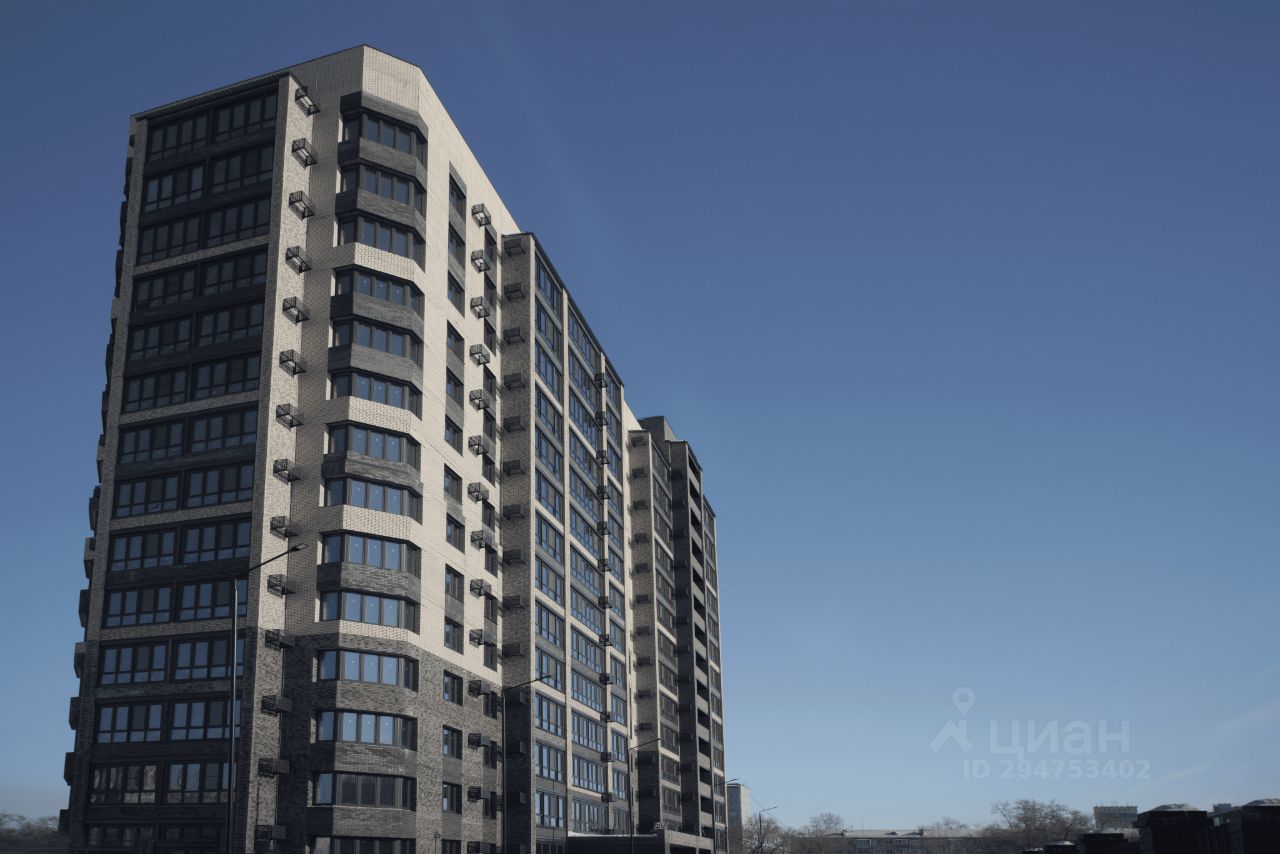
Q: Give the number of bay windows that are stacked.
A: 14